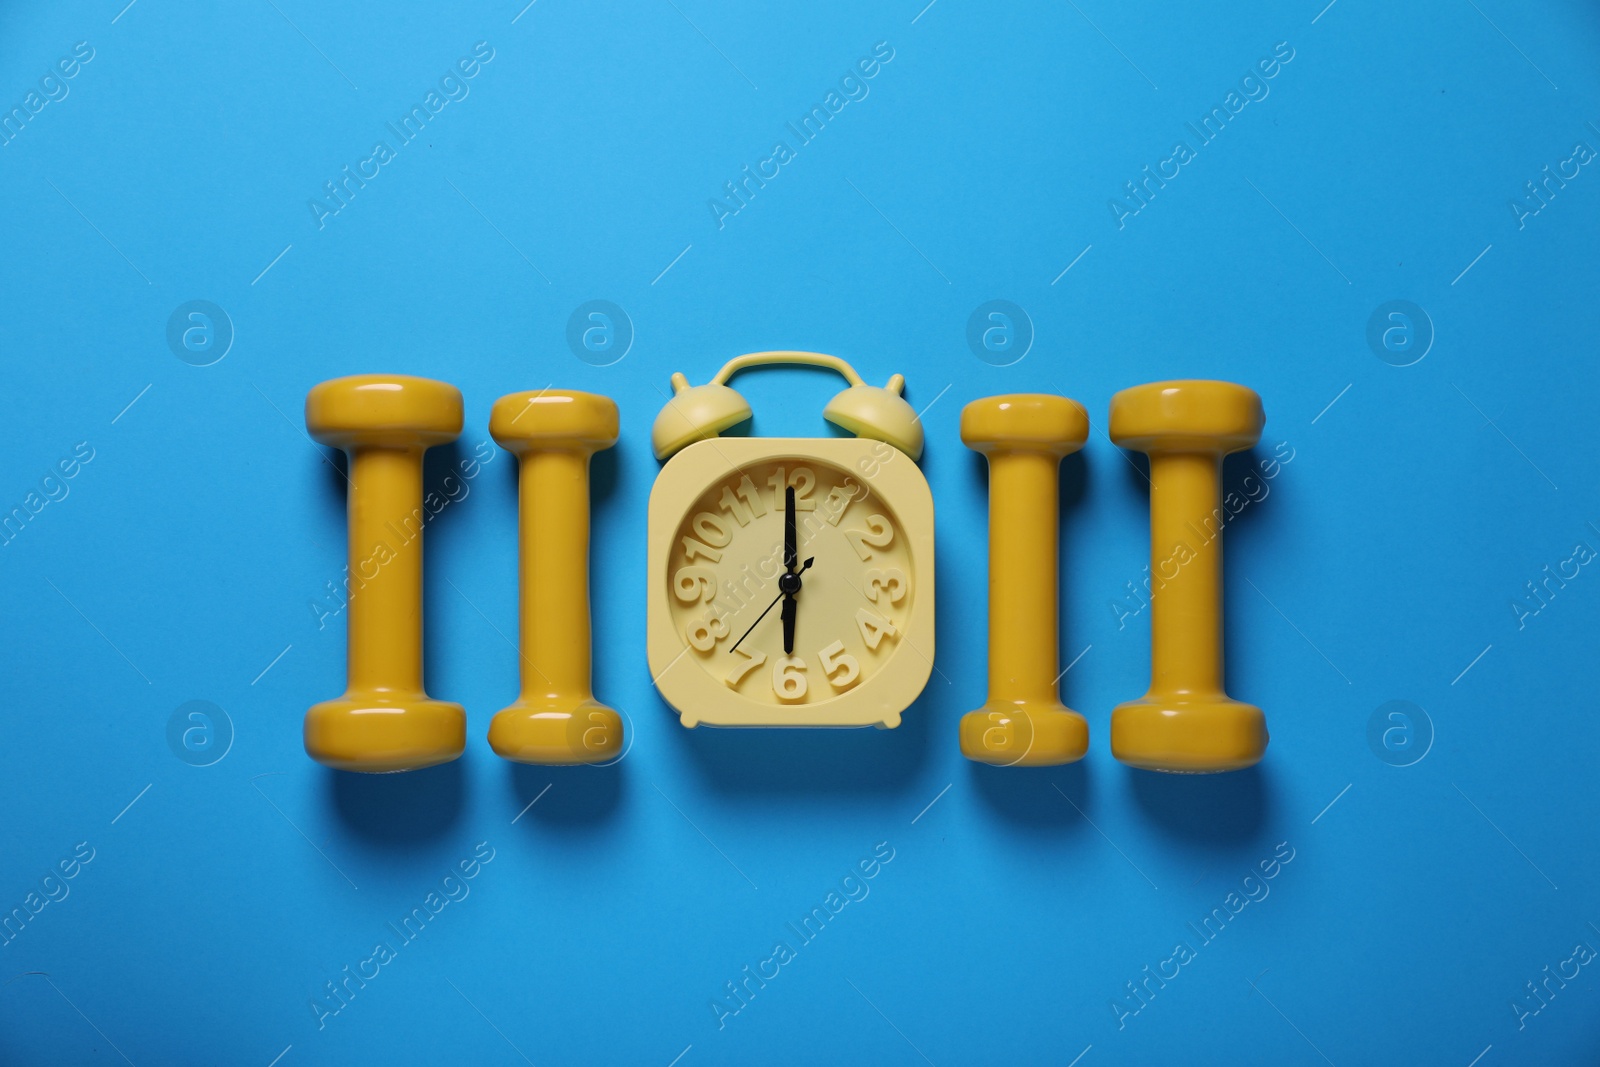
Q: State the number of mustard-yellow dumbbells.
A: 4